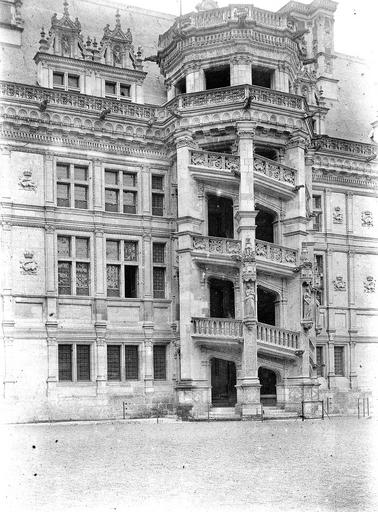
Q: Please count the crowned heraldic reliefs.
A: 6